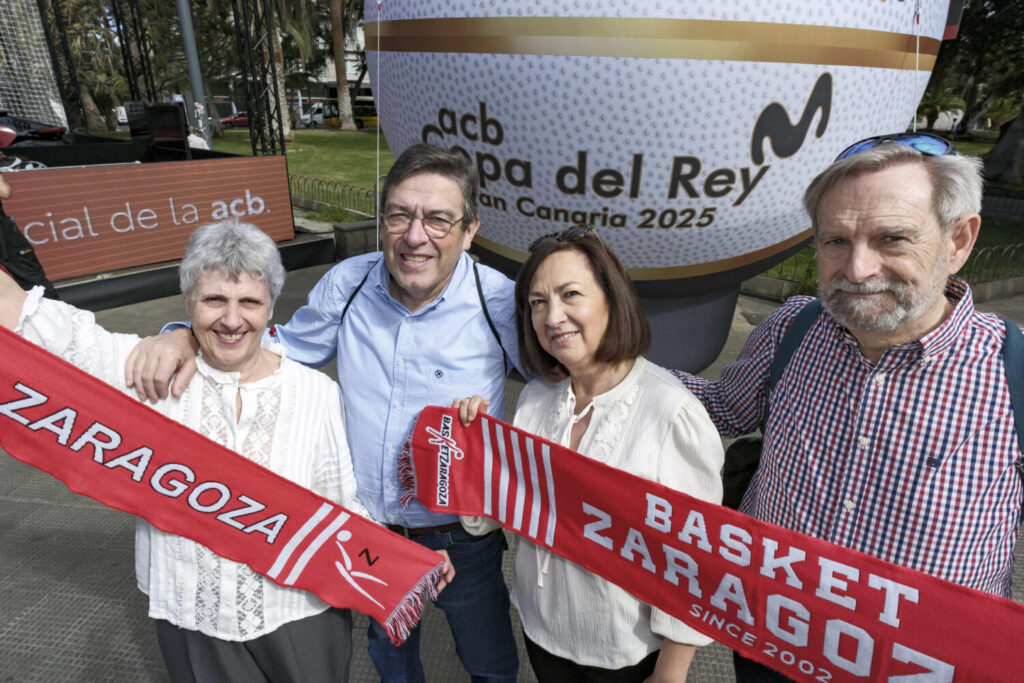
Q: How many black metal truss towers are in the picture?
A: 3